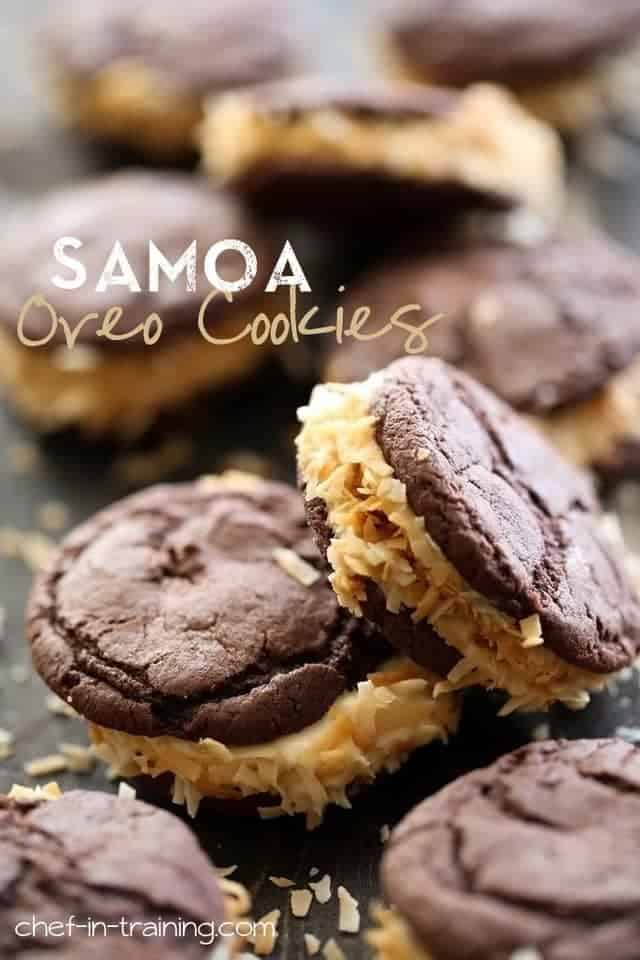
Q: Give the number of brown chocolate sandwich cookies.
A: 9